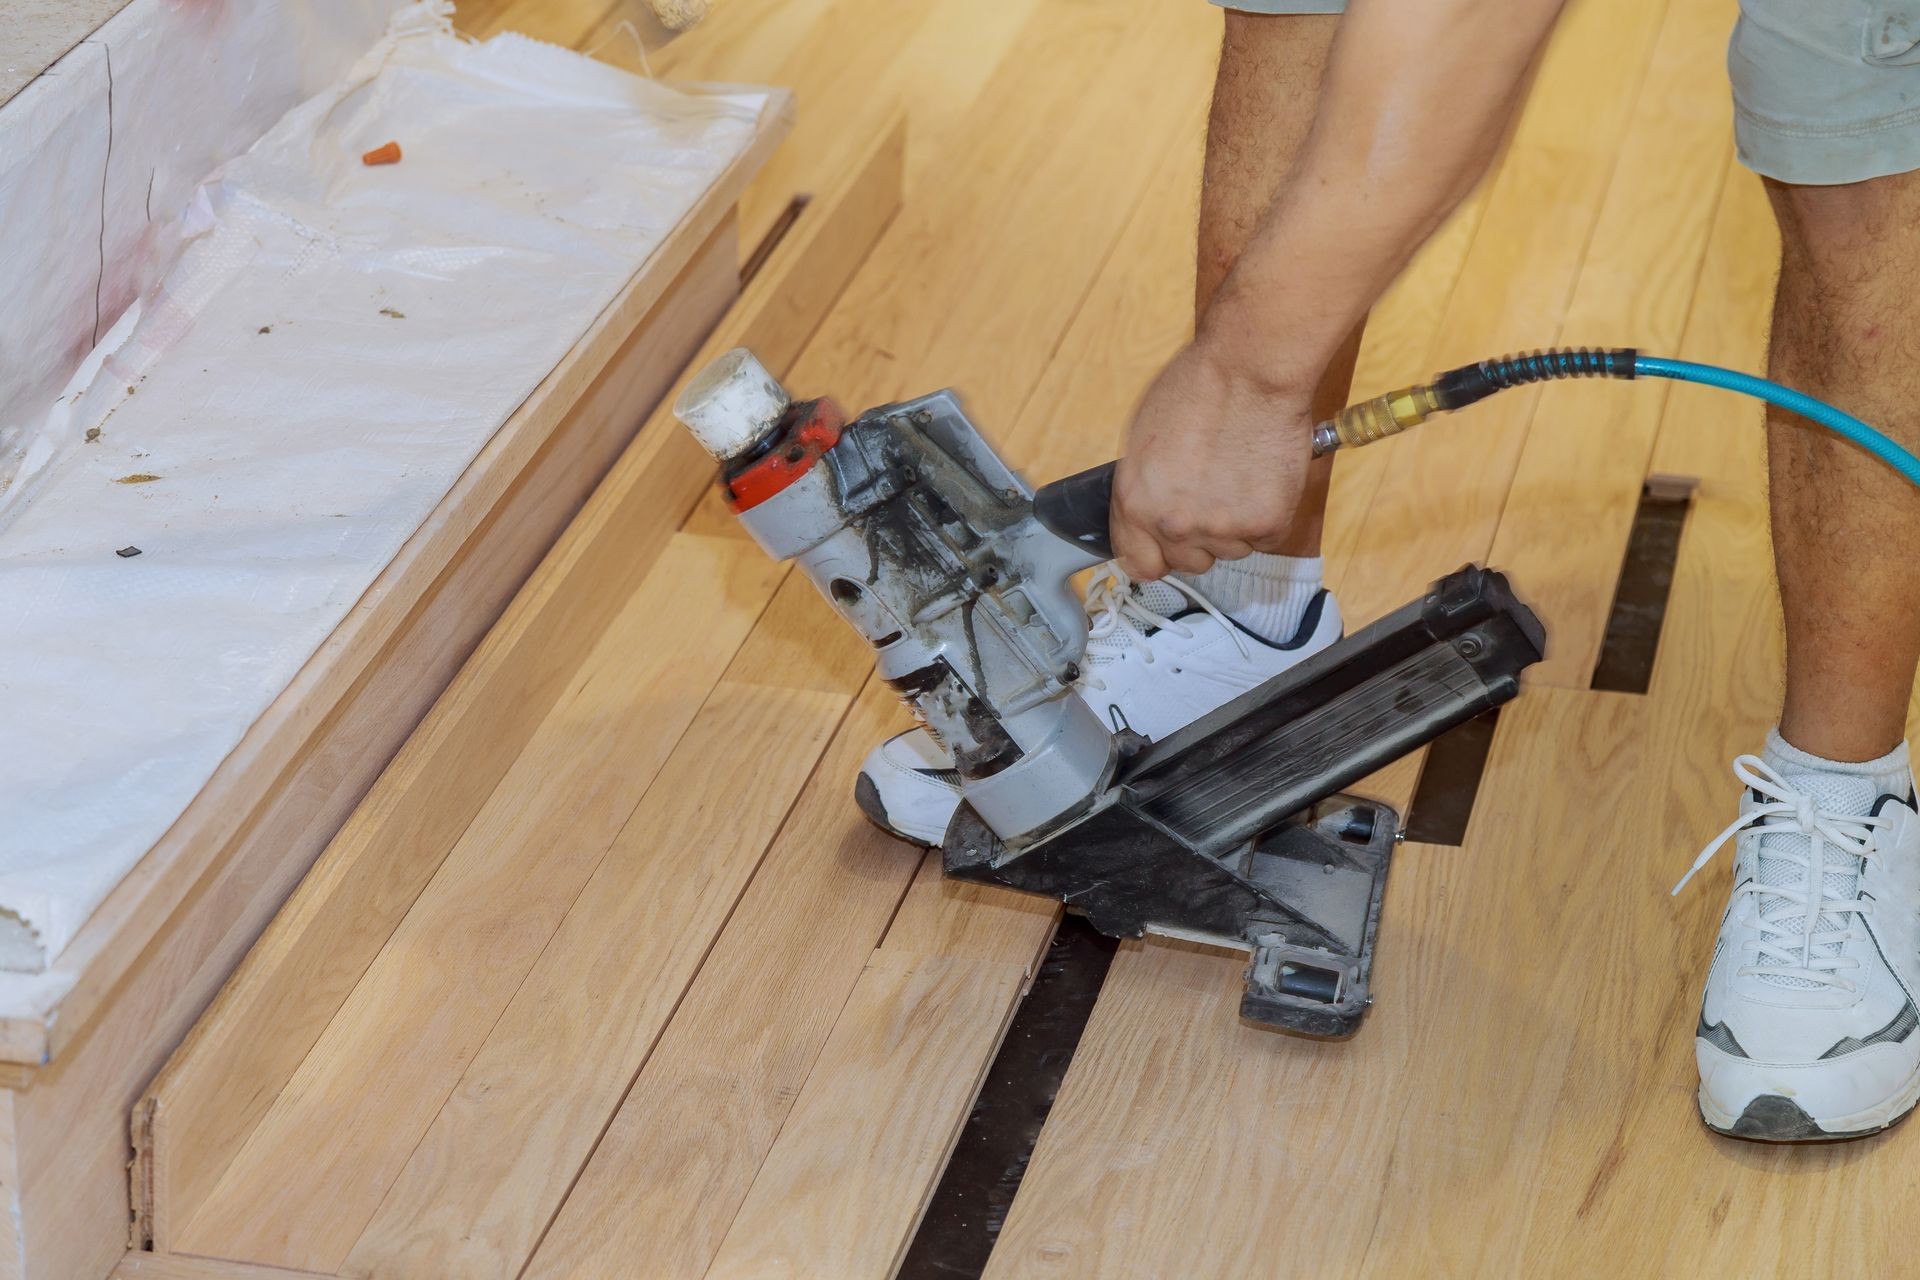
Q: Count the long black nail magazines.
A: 1